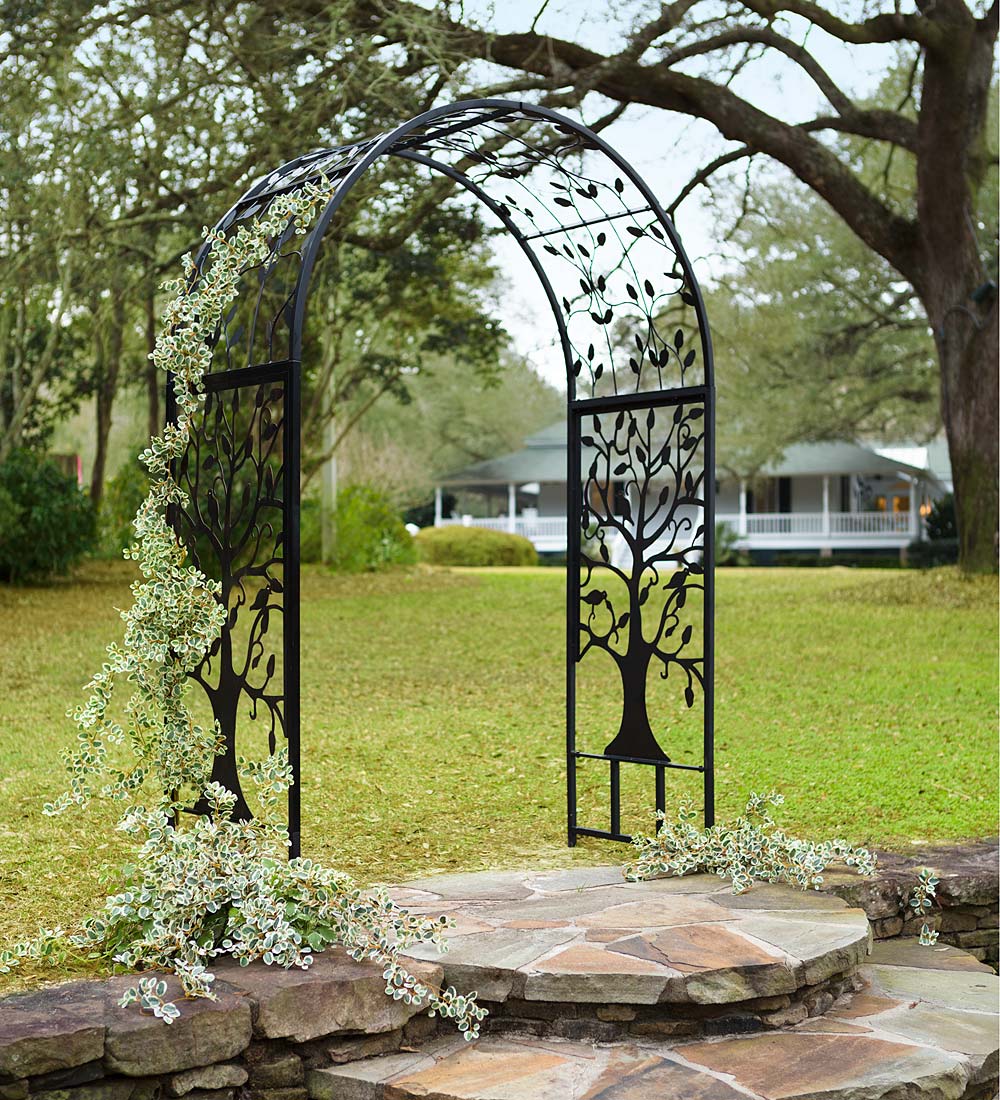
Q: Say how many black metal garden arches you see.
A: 1